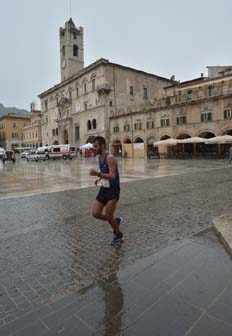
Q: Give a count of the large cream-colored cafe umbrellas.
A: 3